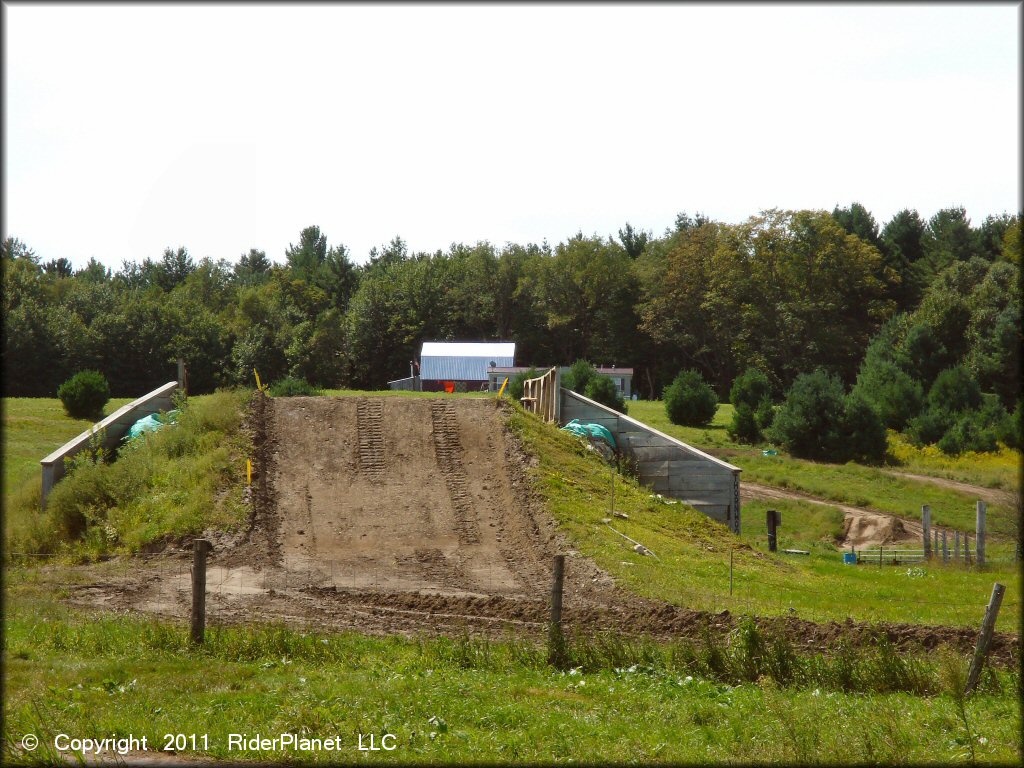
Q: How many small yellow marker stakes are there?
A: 3